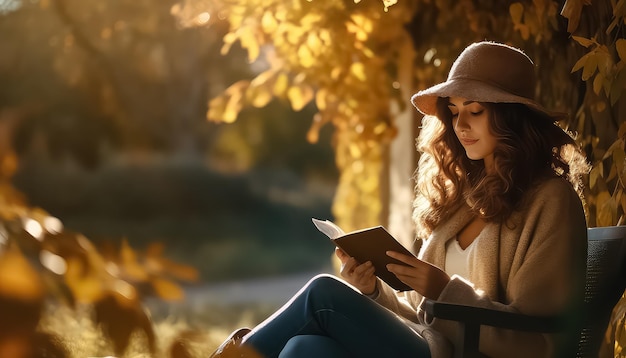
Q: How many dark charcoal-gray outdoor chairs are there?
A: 1